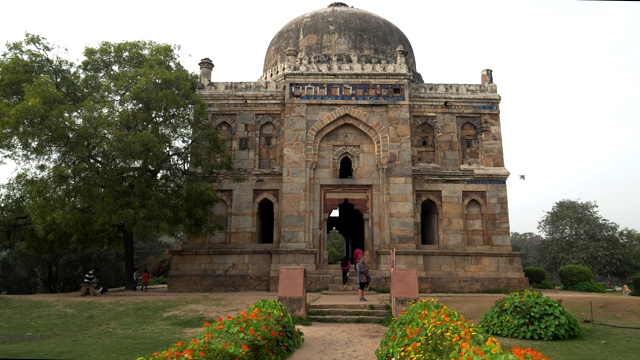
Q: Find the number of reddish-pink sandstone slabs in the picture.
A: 2